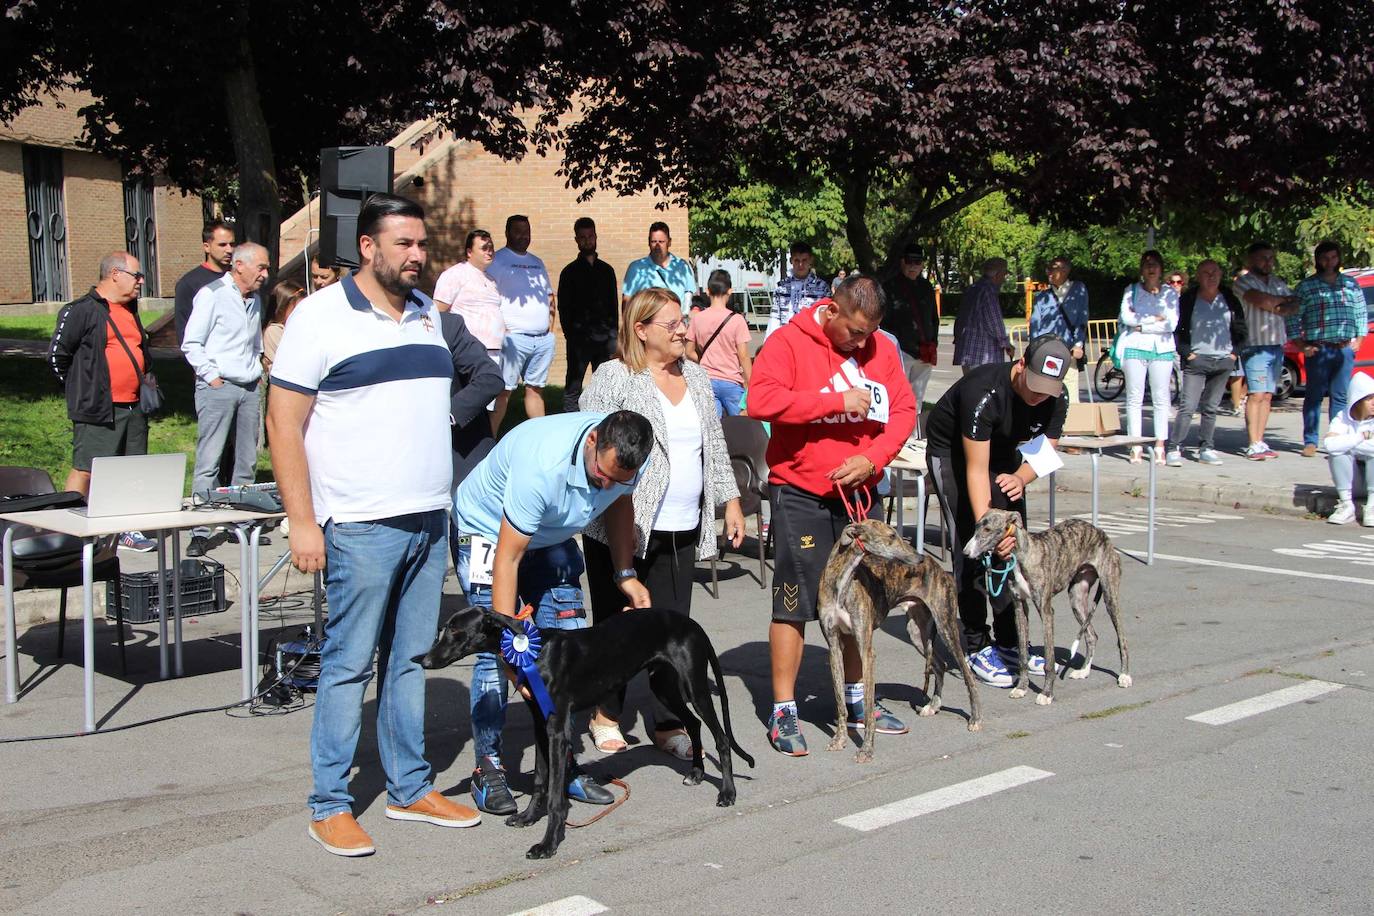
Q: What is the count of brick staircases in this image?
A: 1